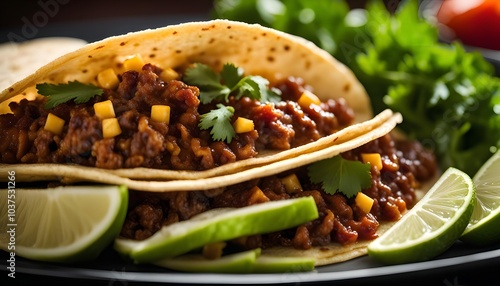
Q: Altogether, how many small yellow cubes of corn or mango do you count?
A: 13